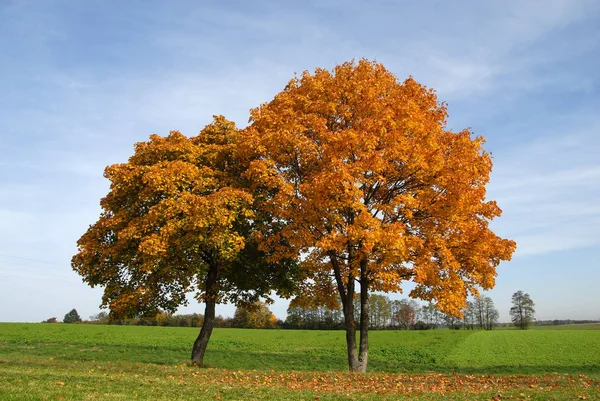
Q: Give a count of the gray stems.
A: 3